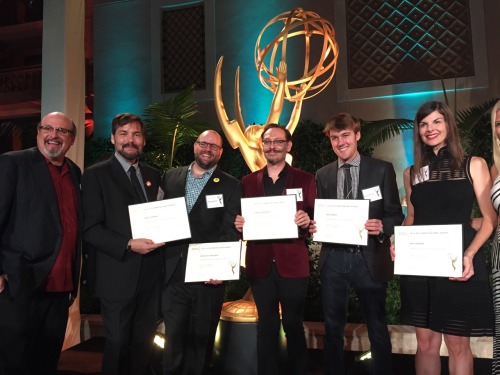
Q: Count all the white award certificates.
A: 5